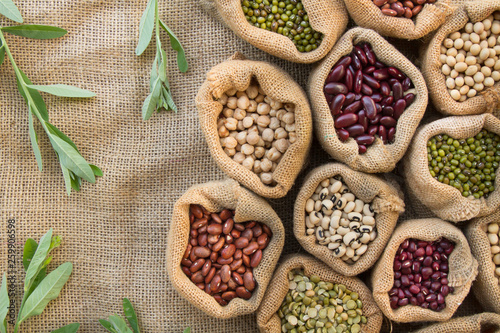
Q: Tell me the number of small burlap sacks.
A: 12